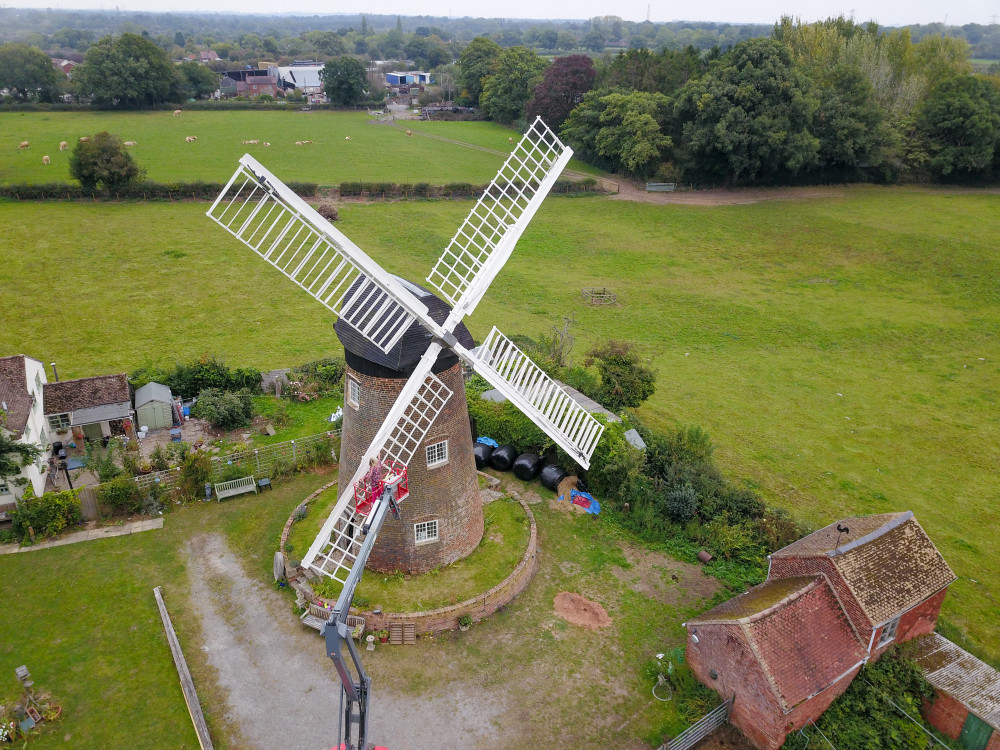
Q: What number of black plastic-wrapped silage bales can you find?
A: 4